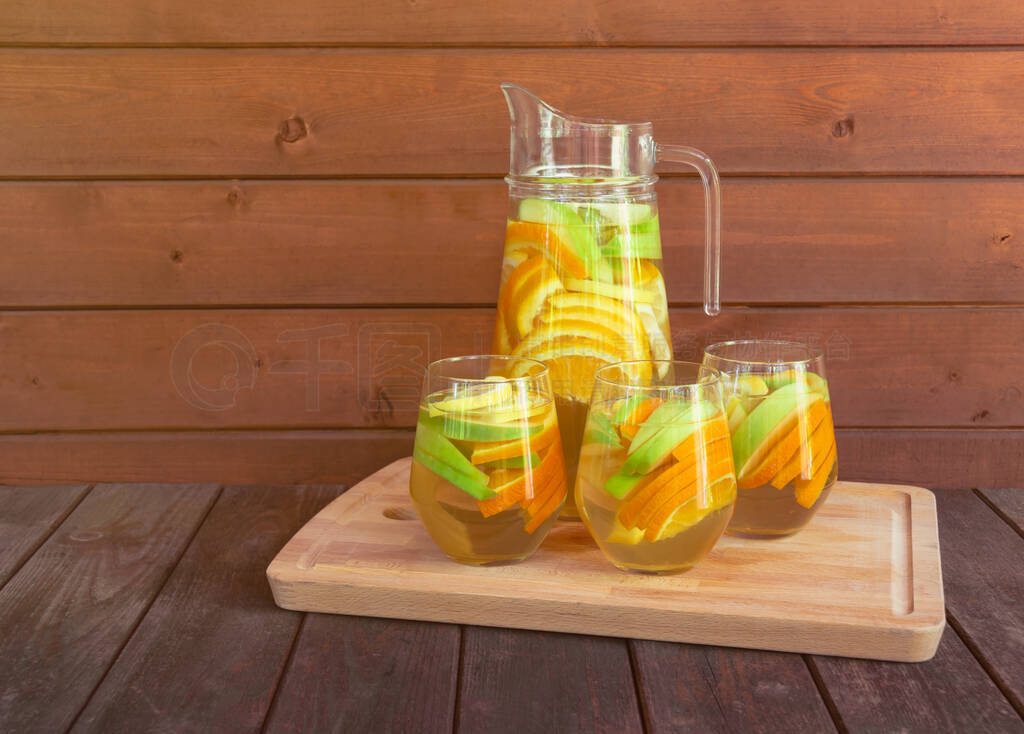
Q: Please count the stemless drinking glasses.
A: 3